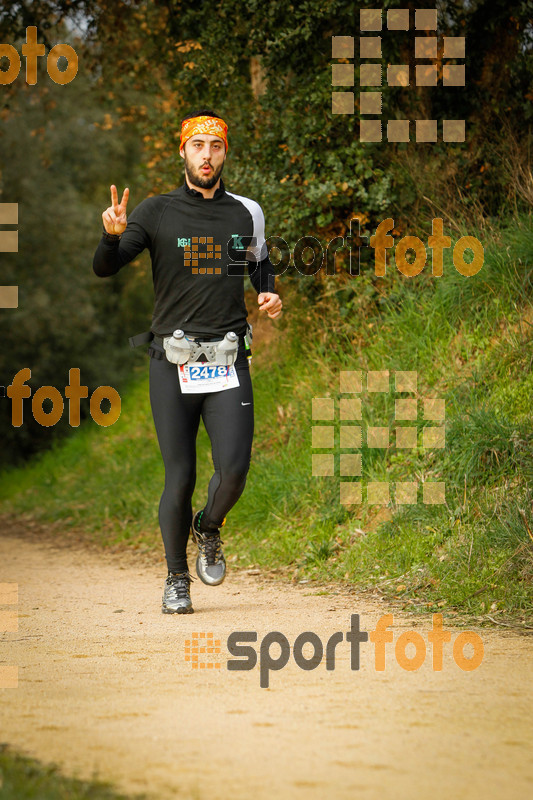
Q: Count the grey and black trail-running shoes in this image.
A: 2